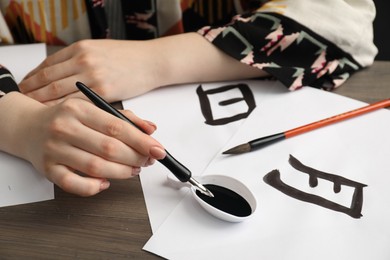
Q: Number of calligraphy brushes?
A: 1